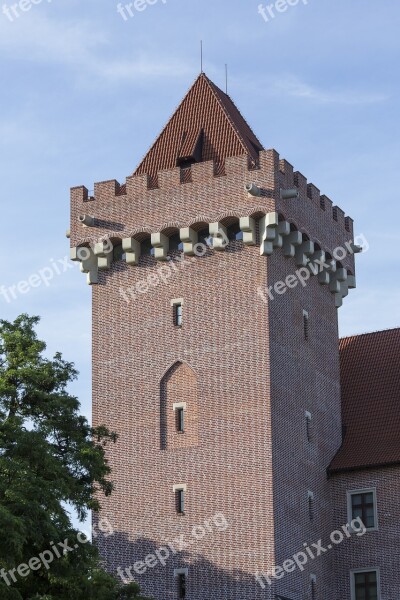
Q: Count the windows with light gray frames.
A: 2